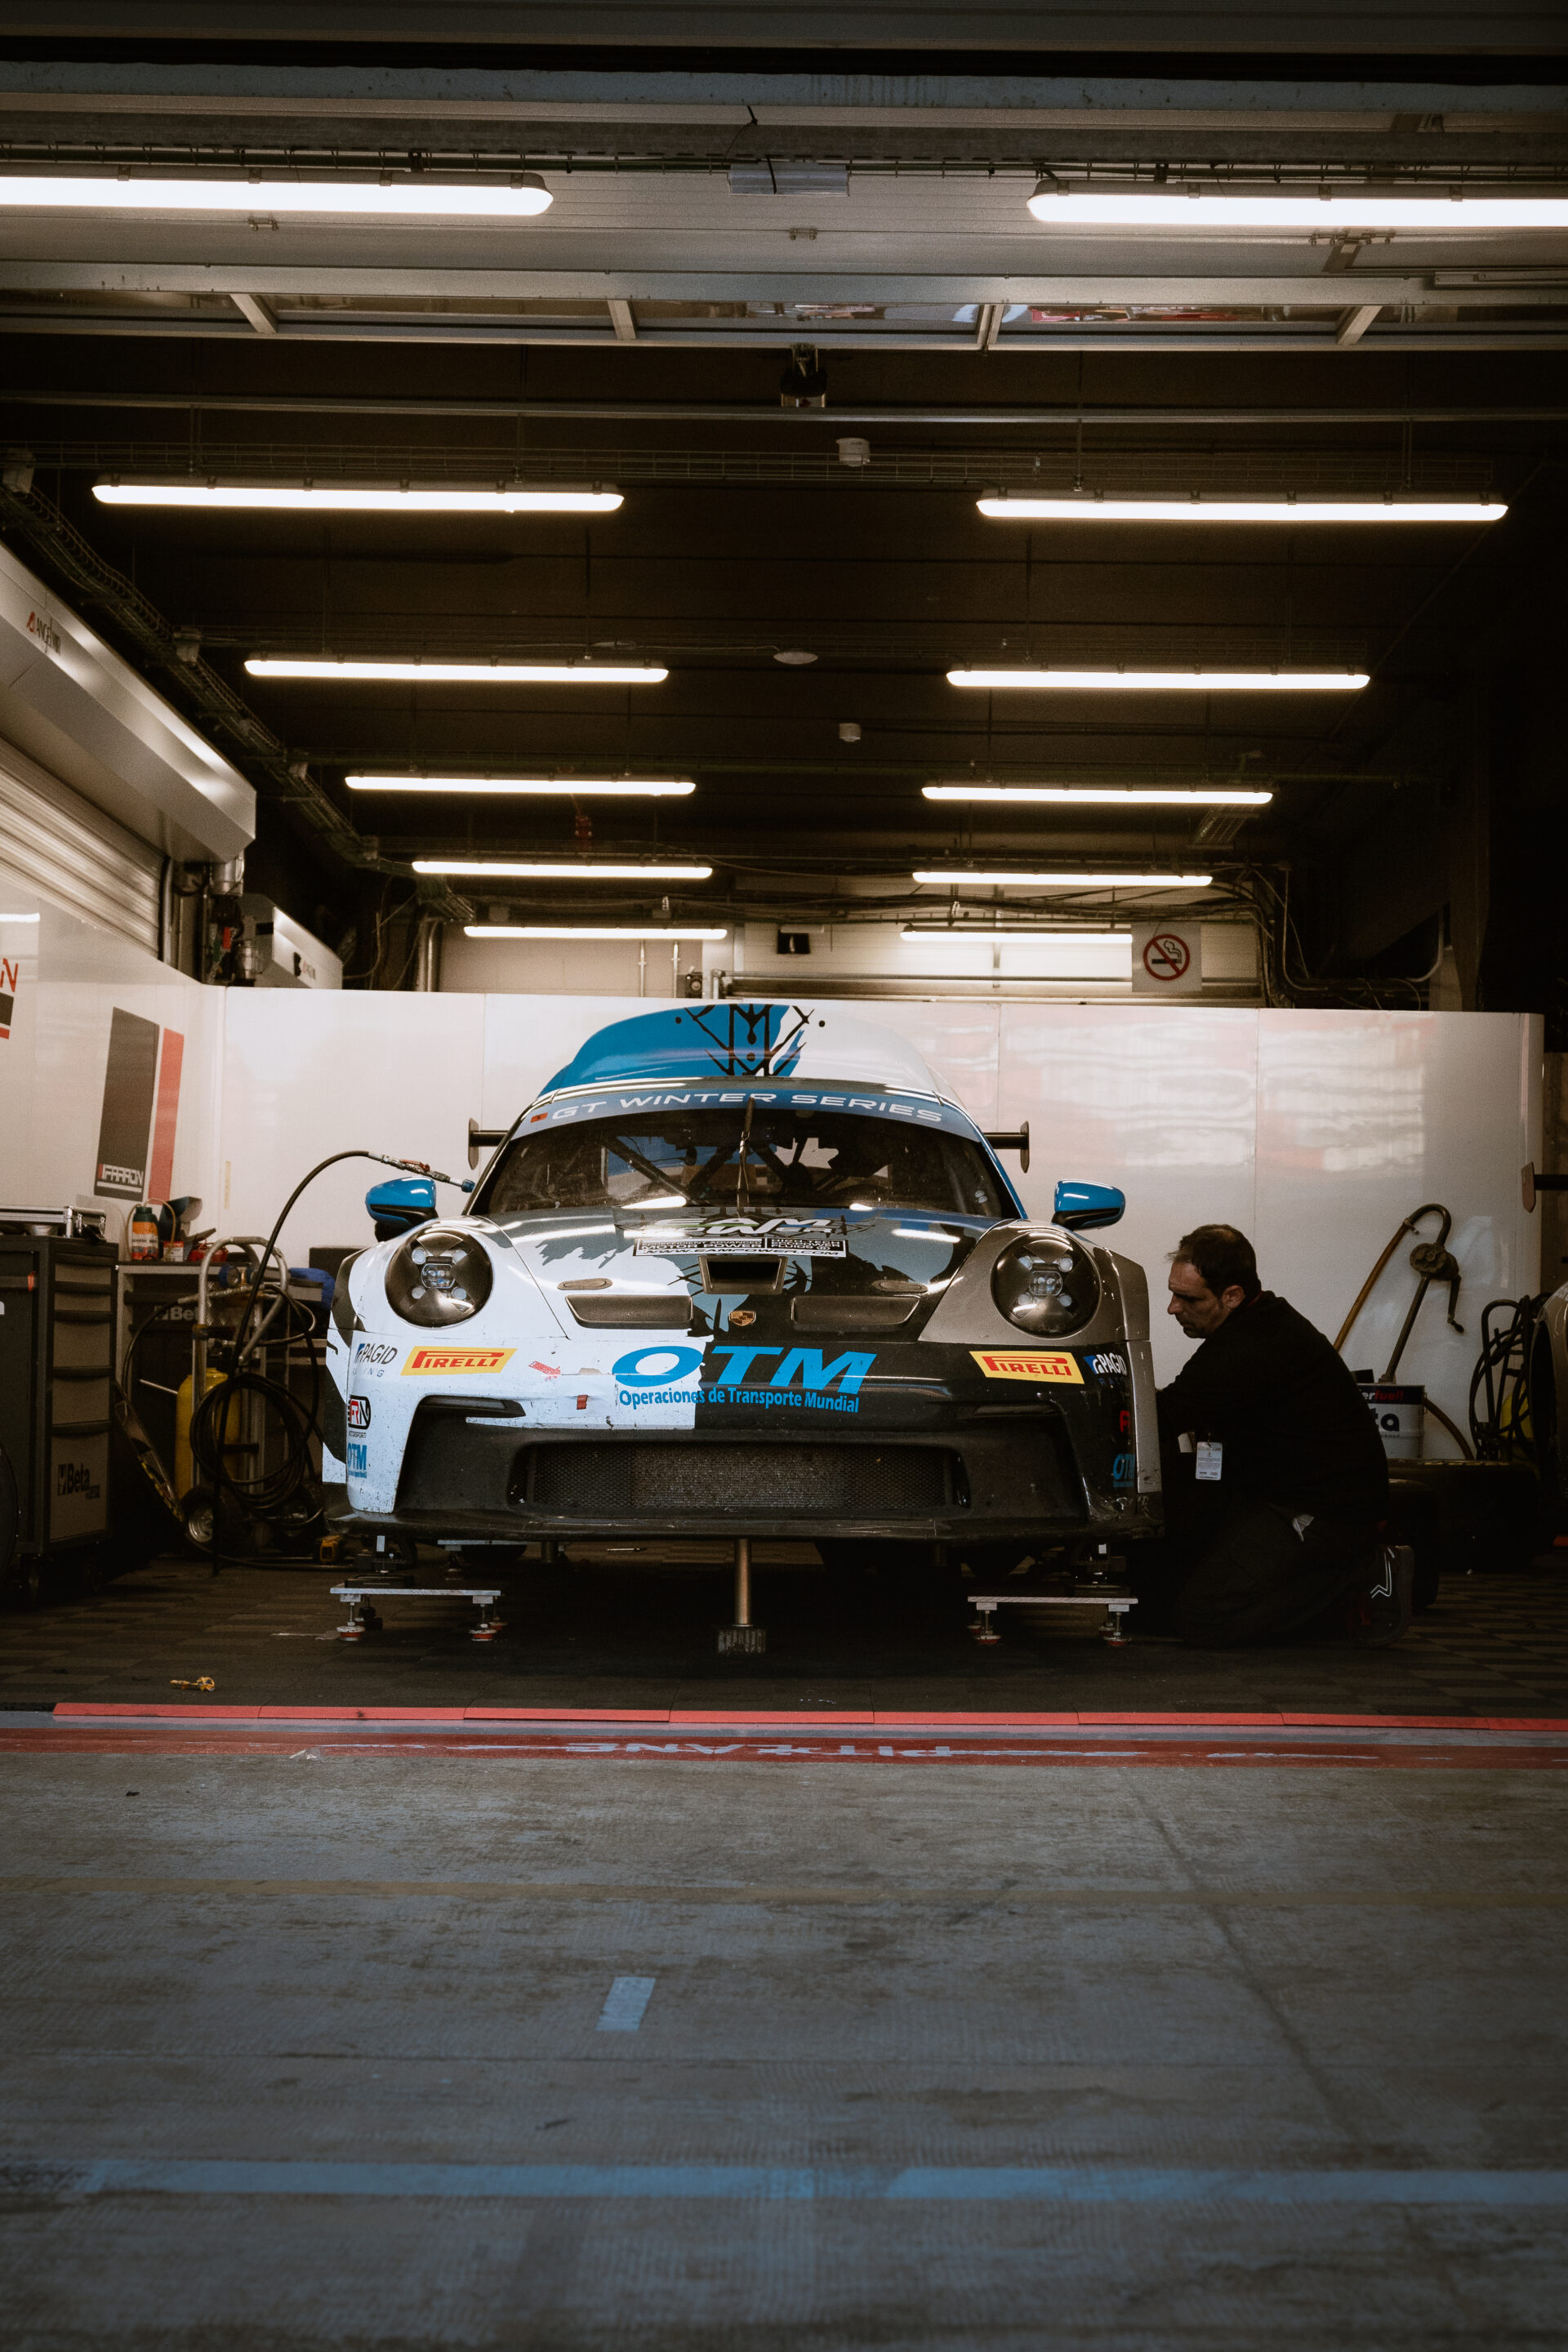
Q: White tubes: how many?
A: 12